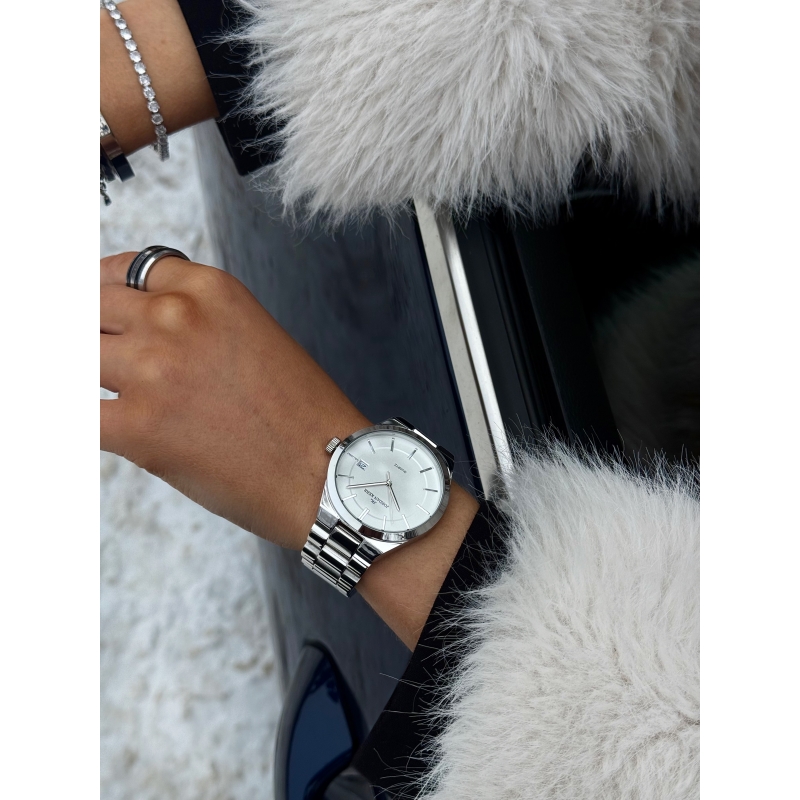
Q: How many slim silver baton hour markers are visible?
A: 12